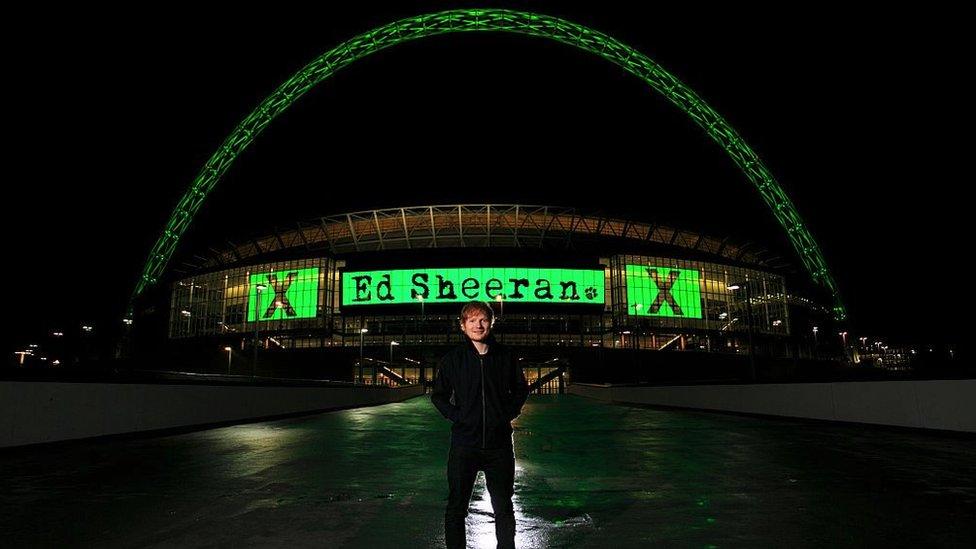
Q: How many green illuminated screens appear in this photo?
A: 3